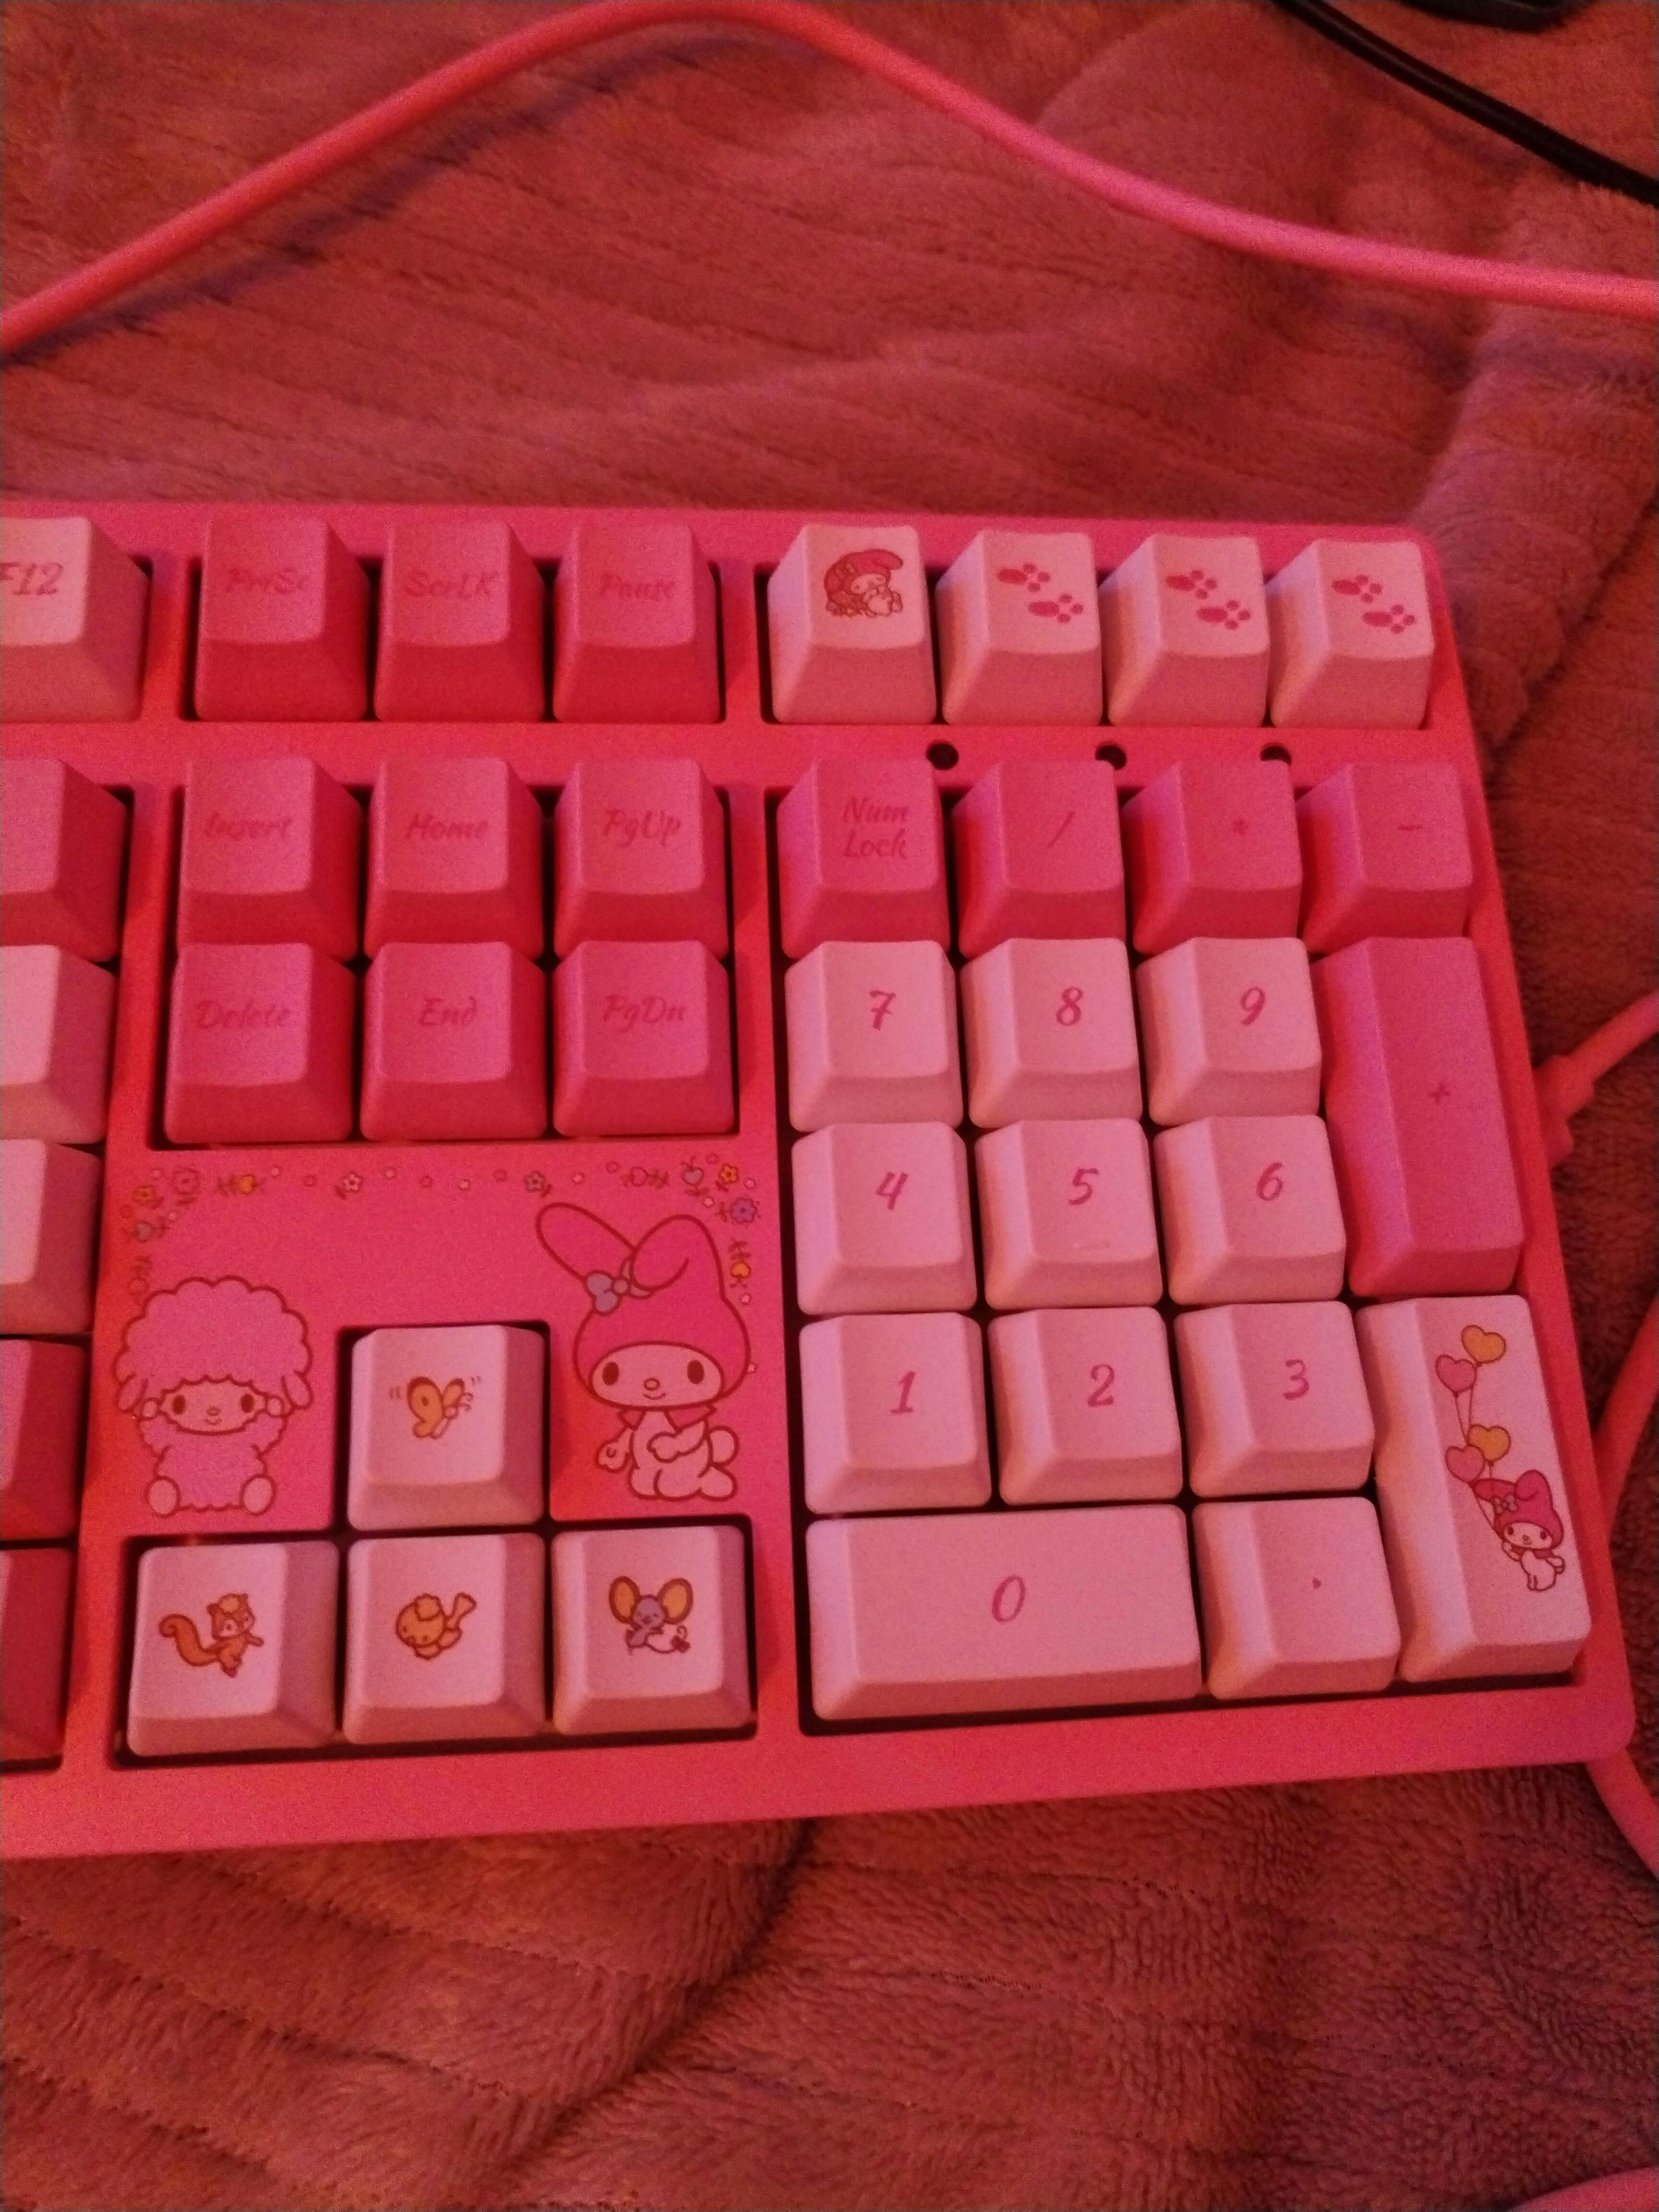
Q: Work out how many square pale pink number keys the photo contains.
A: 9